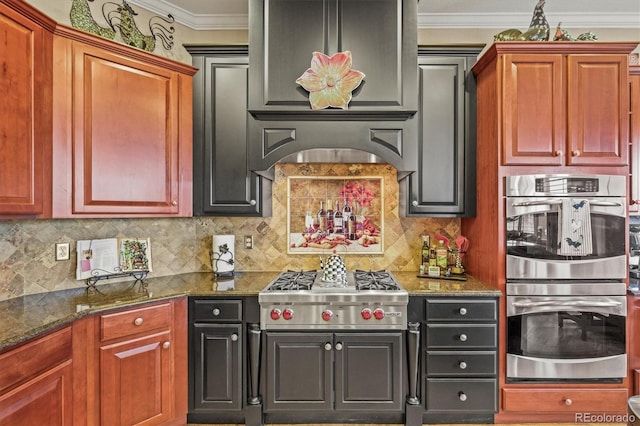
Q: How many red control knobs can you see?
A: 5